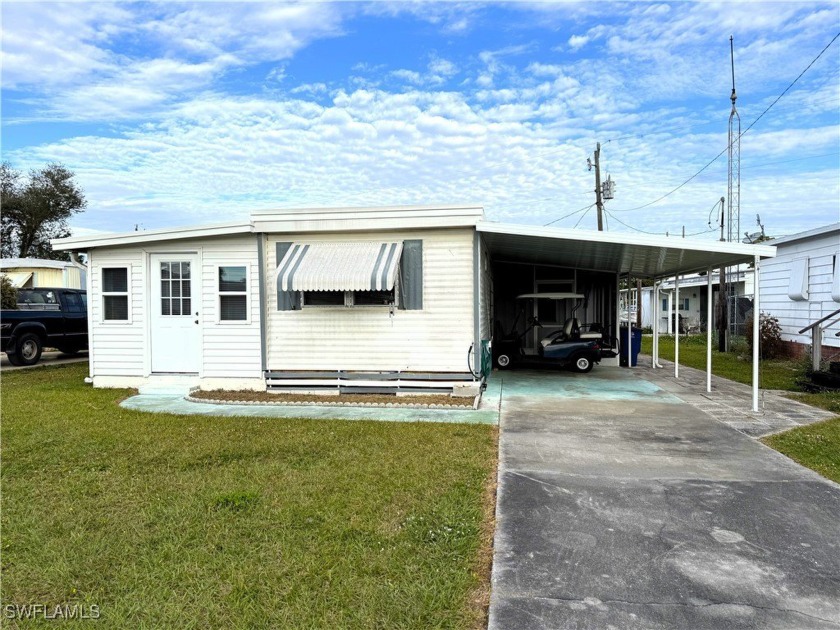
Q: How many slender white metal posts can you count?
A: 5